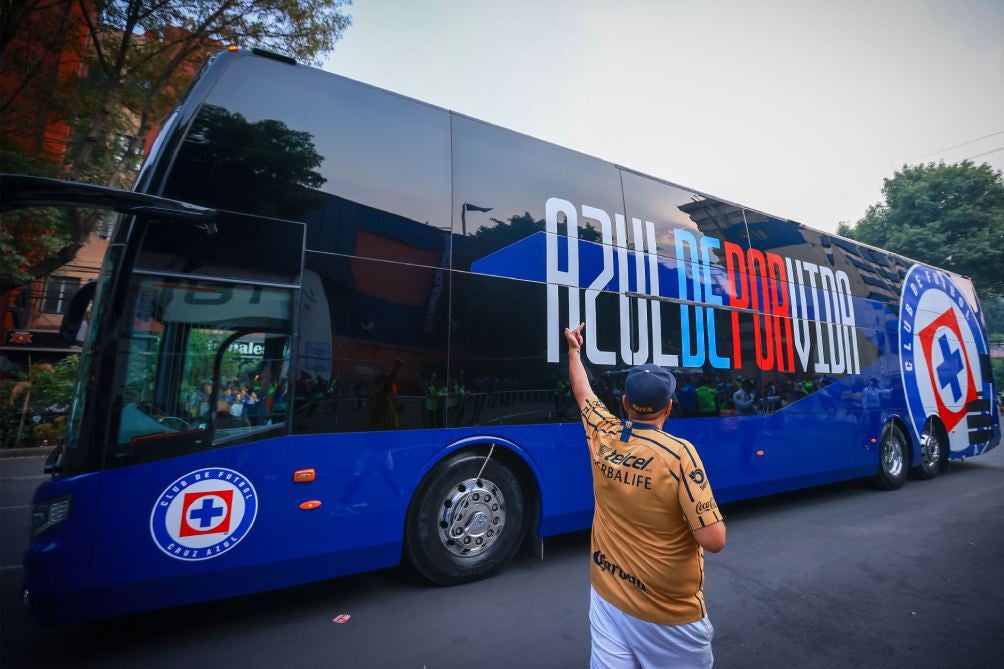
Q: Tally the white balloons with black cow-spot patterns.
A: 0